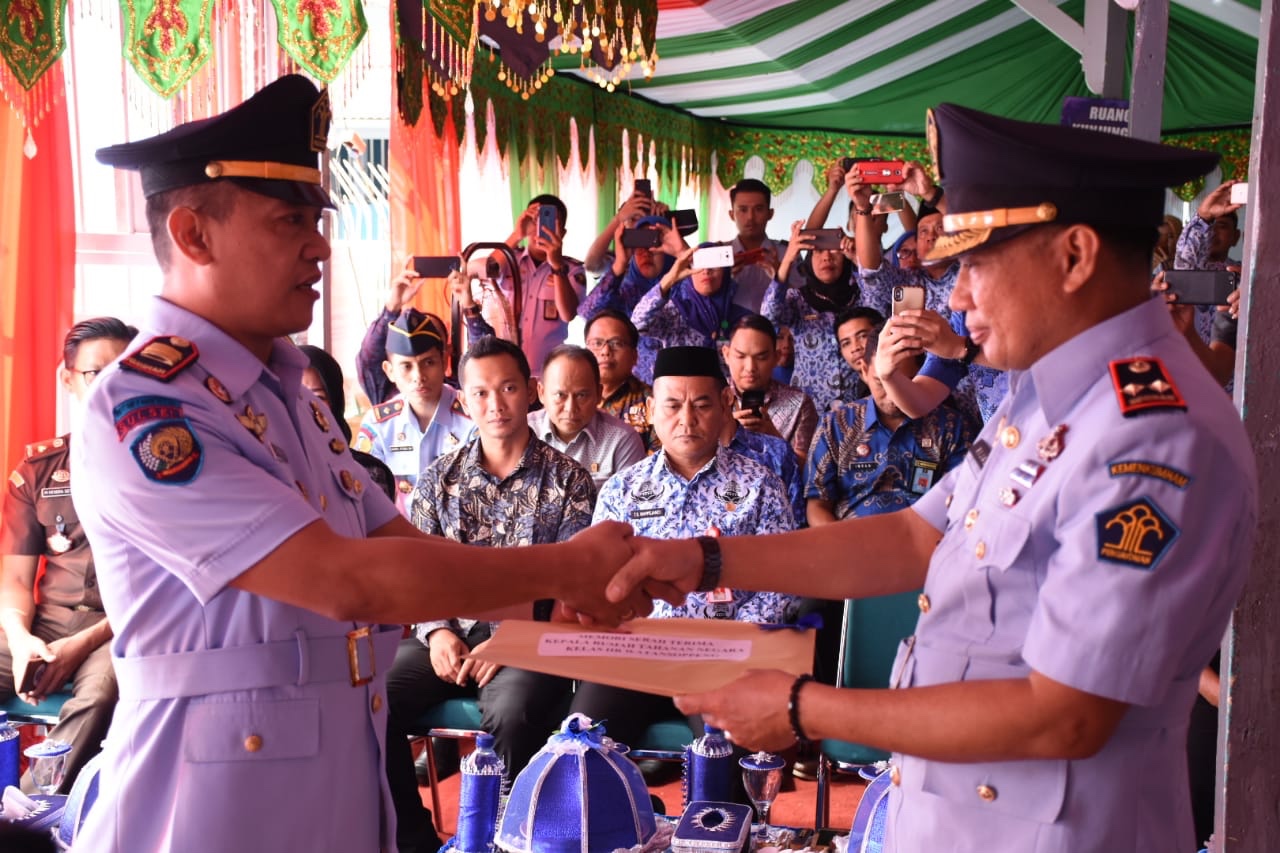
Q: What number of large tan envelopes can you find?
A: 1